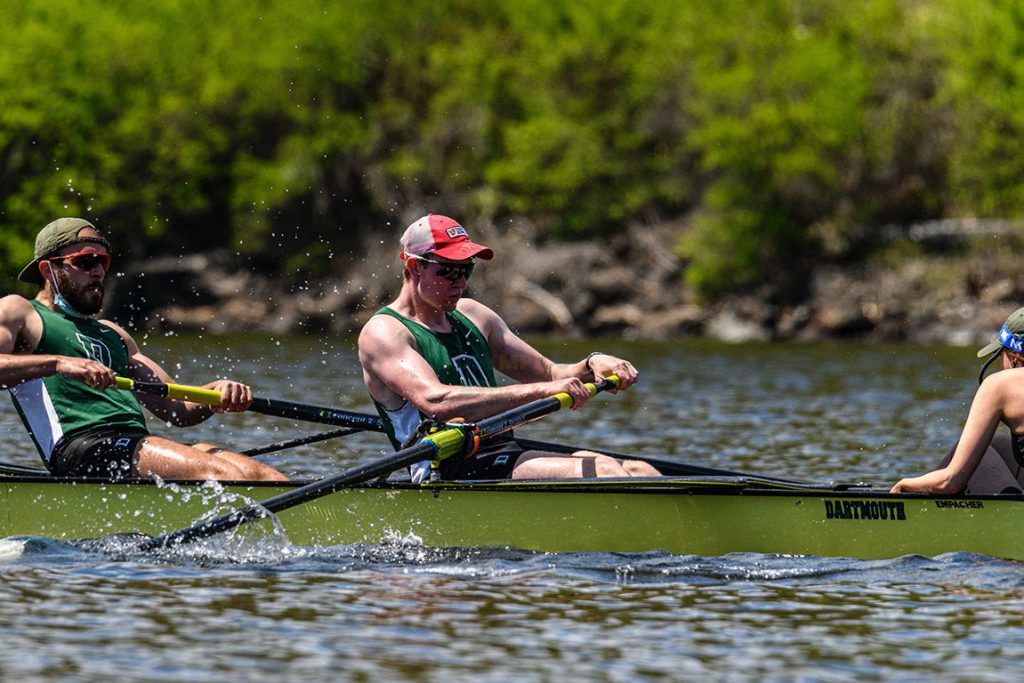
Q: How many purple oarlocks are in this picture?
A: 0